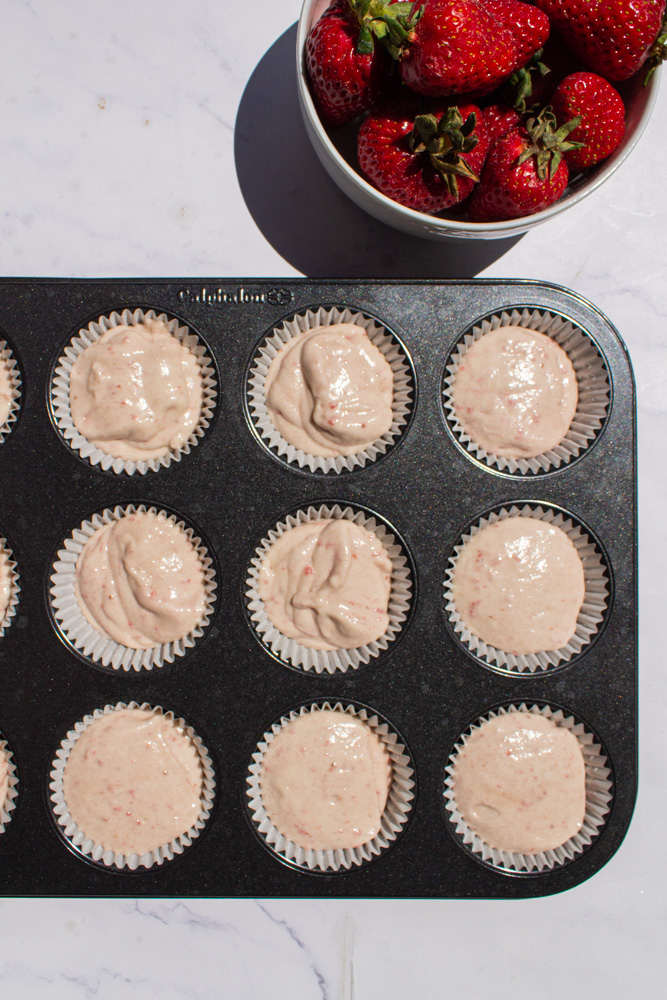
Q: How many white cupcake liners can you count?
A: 12